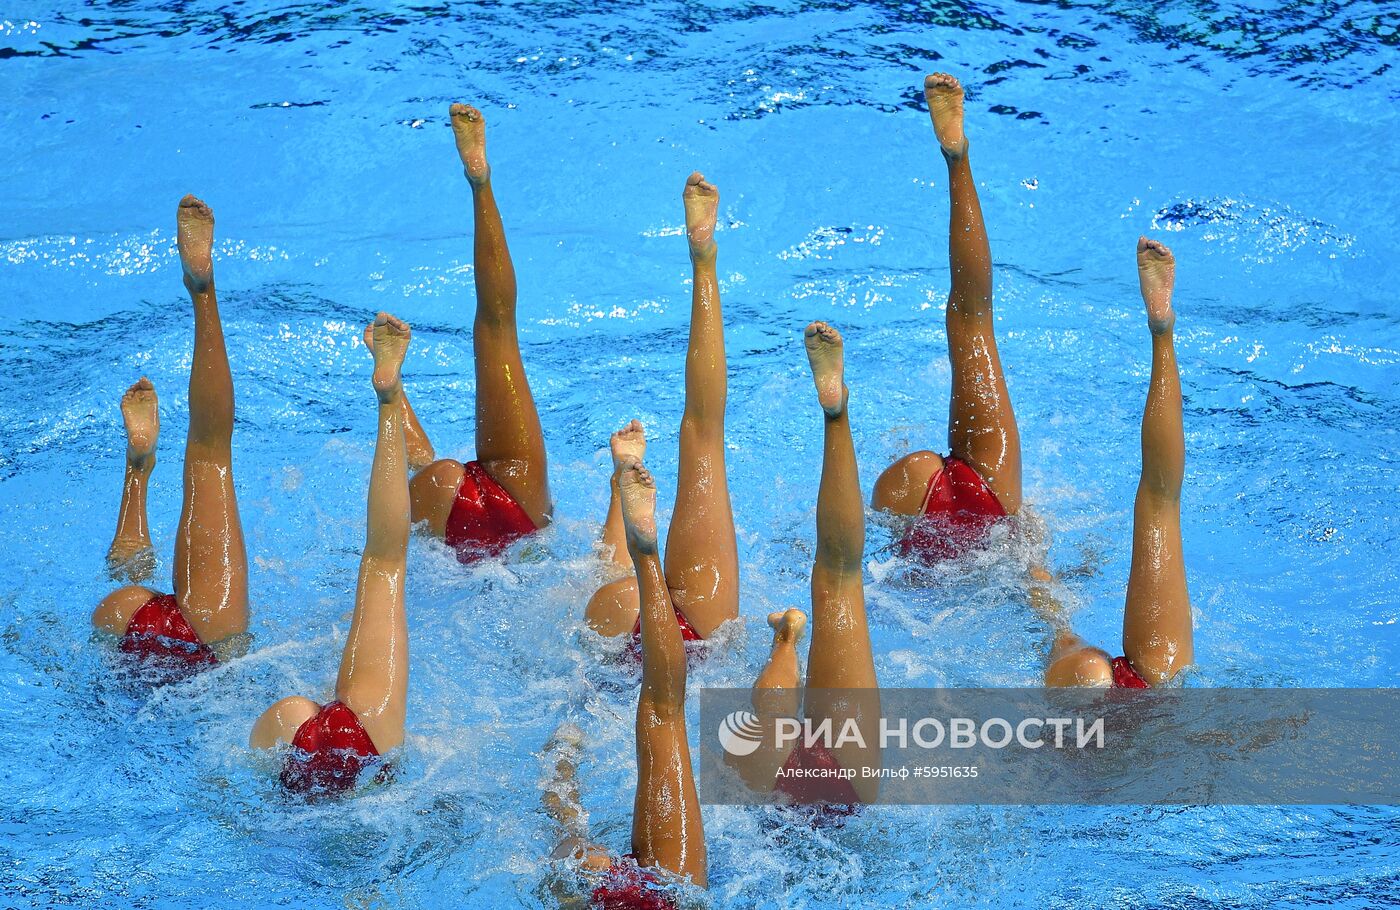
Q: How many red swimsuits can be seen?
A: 8